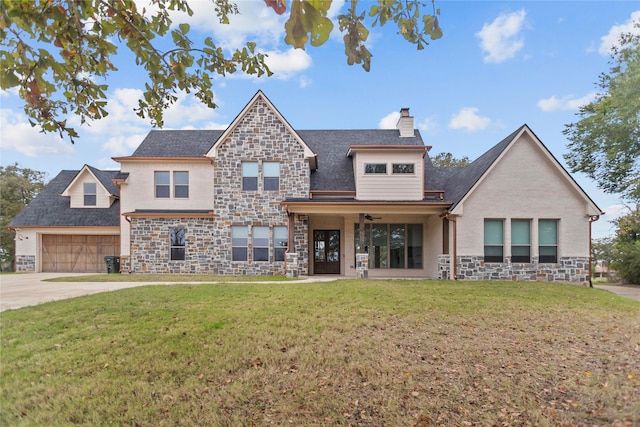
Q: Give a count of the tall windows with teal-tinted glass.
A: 3